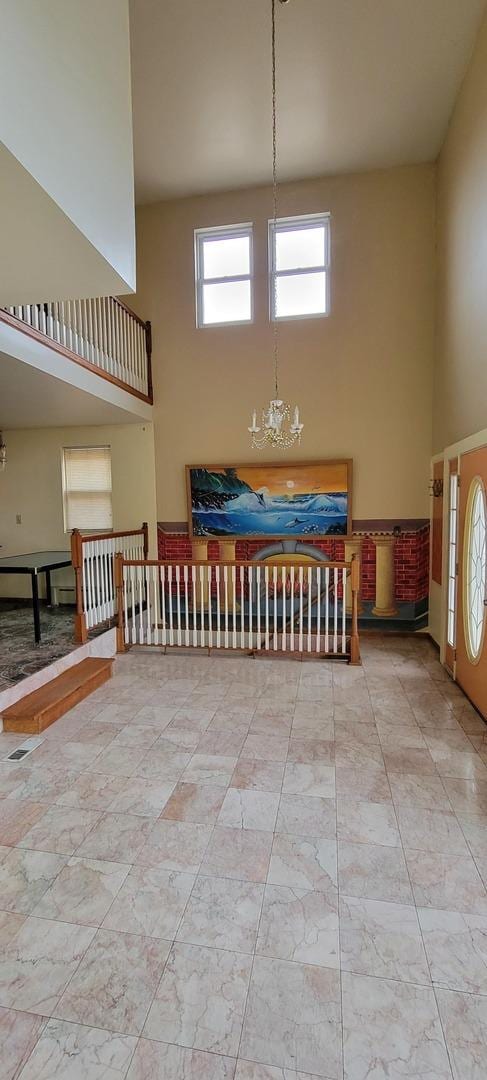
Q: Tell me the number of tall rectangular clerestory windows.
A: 2